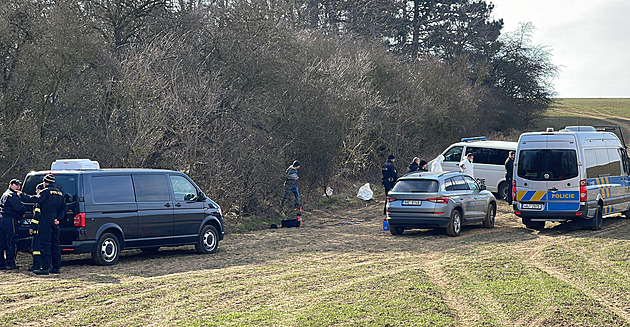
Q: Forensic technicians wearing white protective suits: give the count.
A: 2